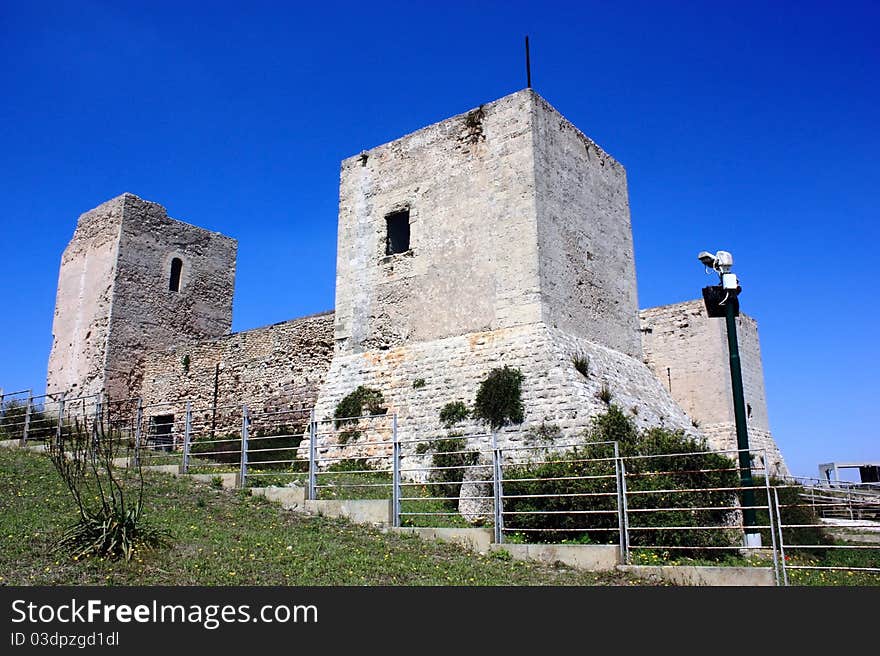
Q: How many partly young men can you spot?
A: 0